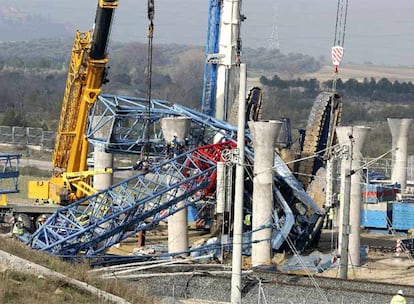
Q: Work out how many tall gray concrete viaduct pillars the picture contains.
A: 5